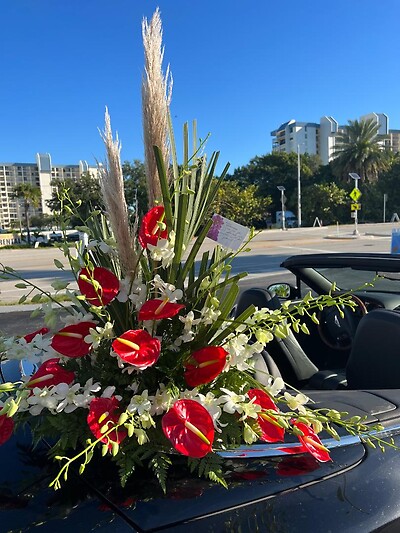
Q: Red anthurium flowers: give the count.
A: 13